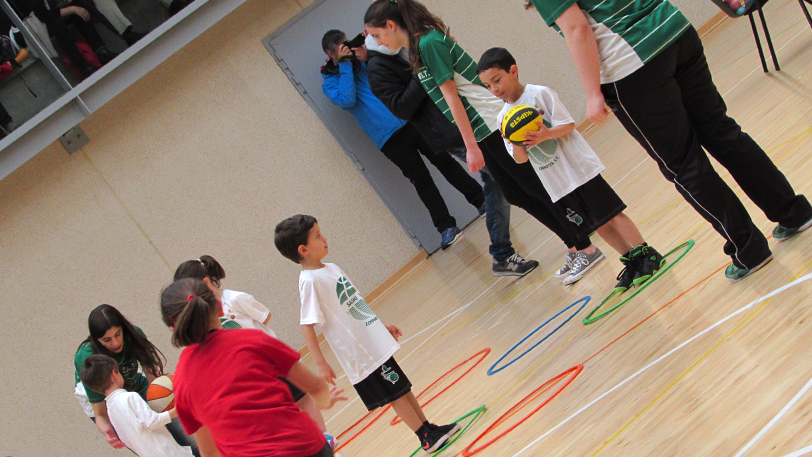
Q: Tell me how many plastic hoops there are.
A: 6